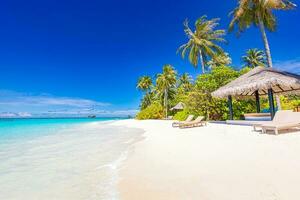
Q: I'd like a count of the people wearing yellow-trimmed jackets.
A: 0